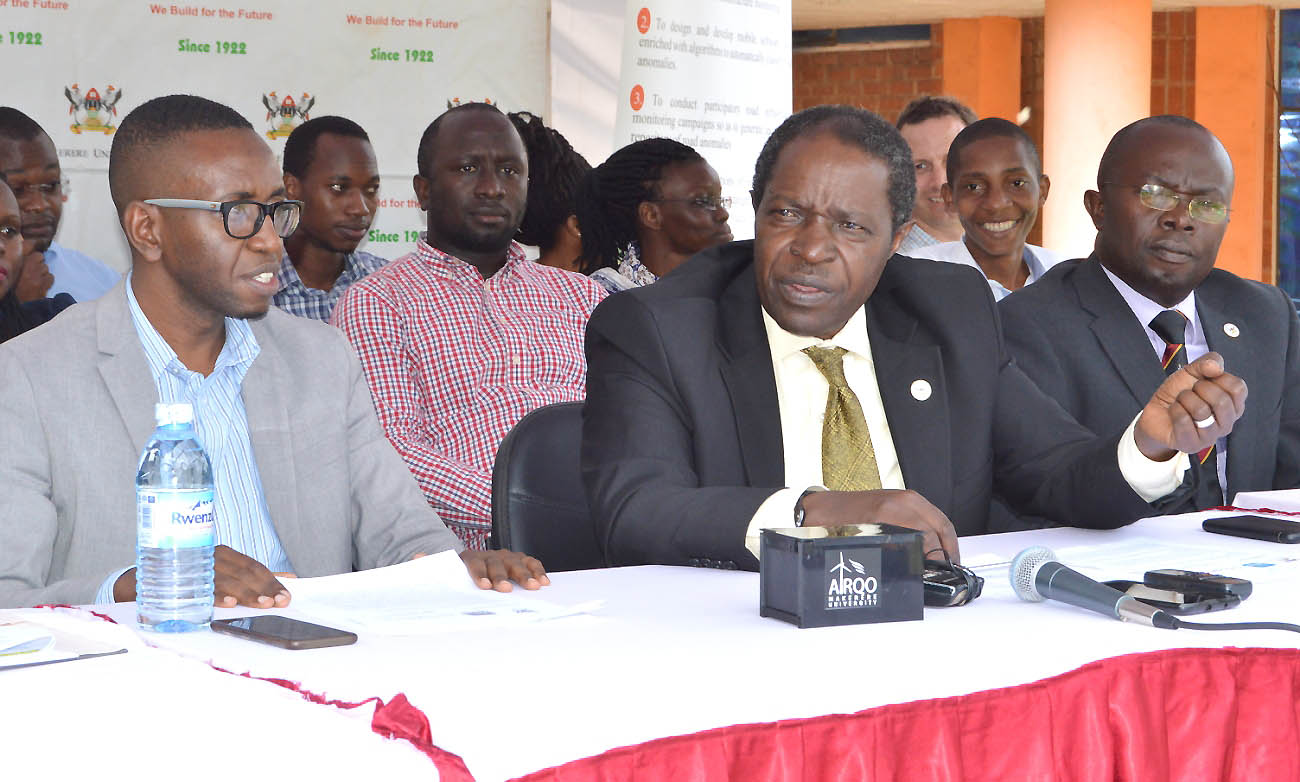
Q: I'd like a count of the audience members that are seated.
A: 8